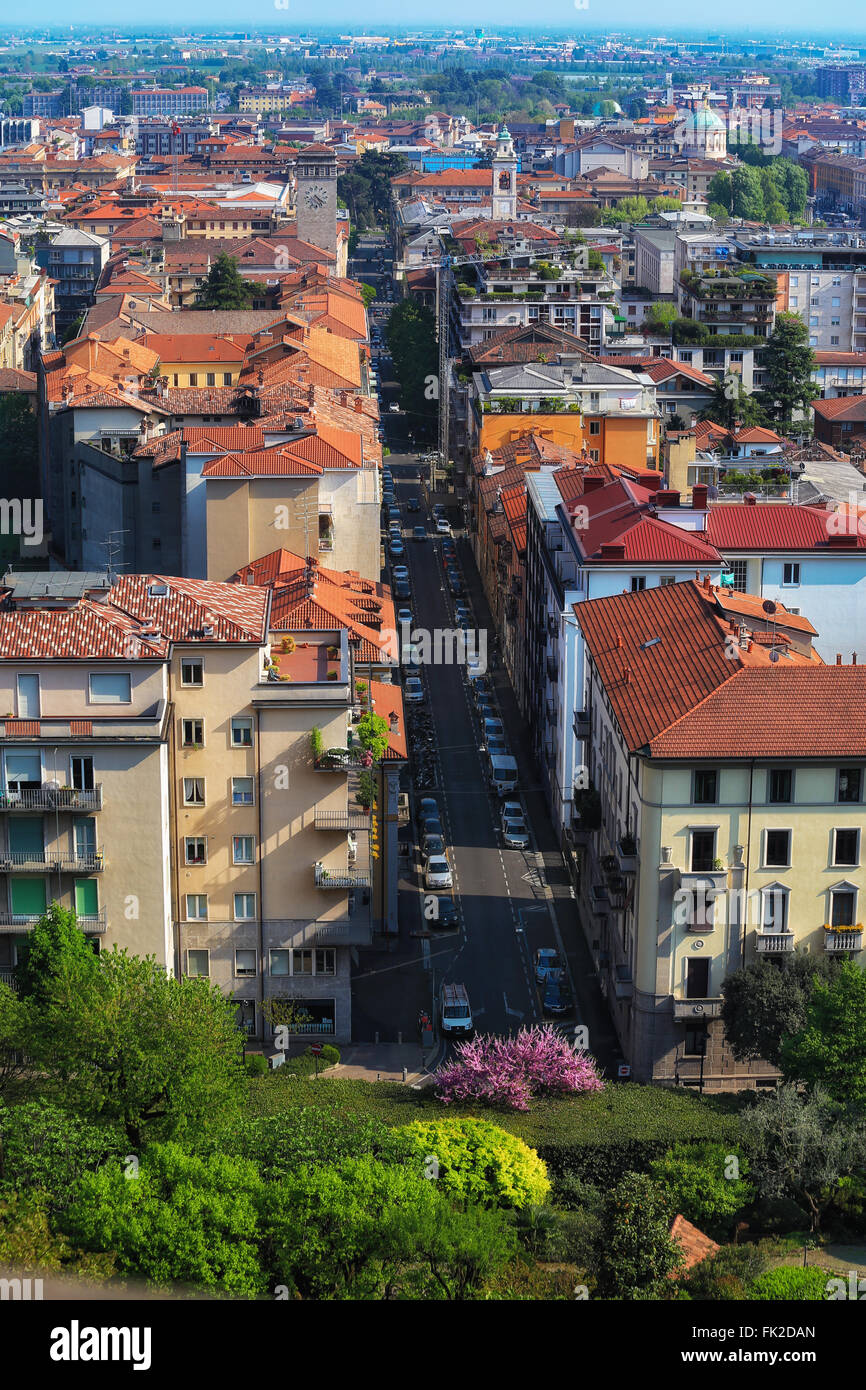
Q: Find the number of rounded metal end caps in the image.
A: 0